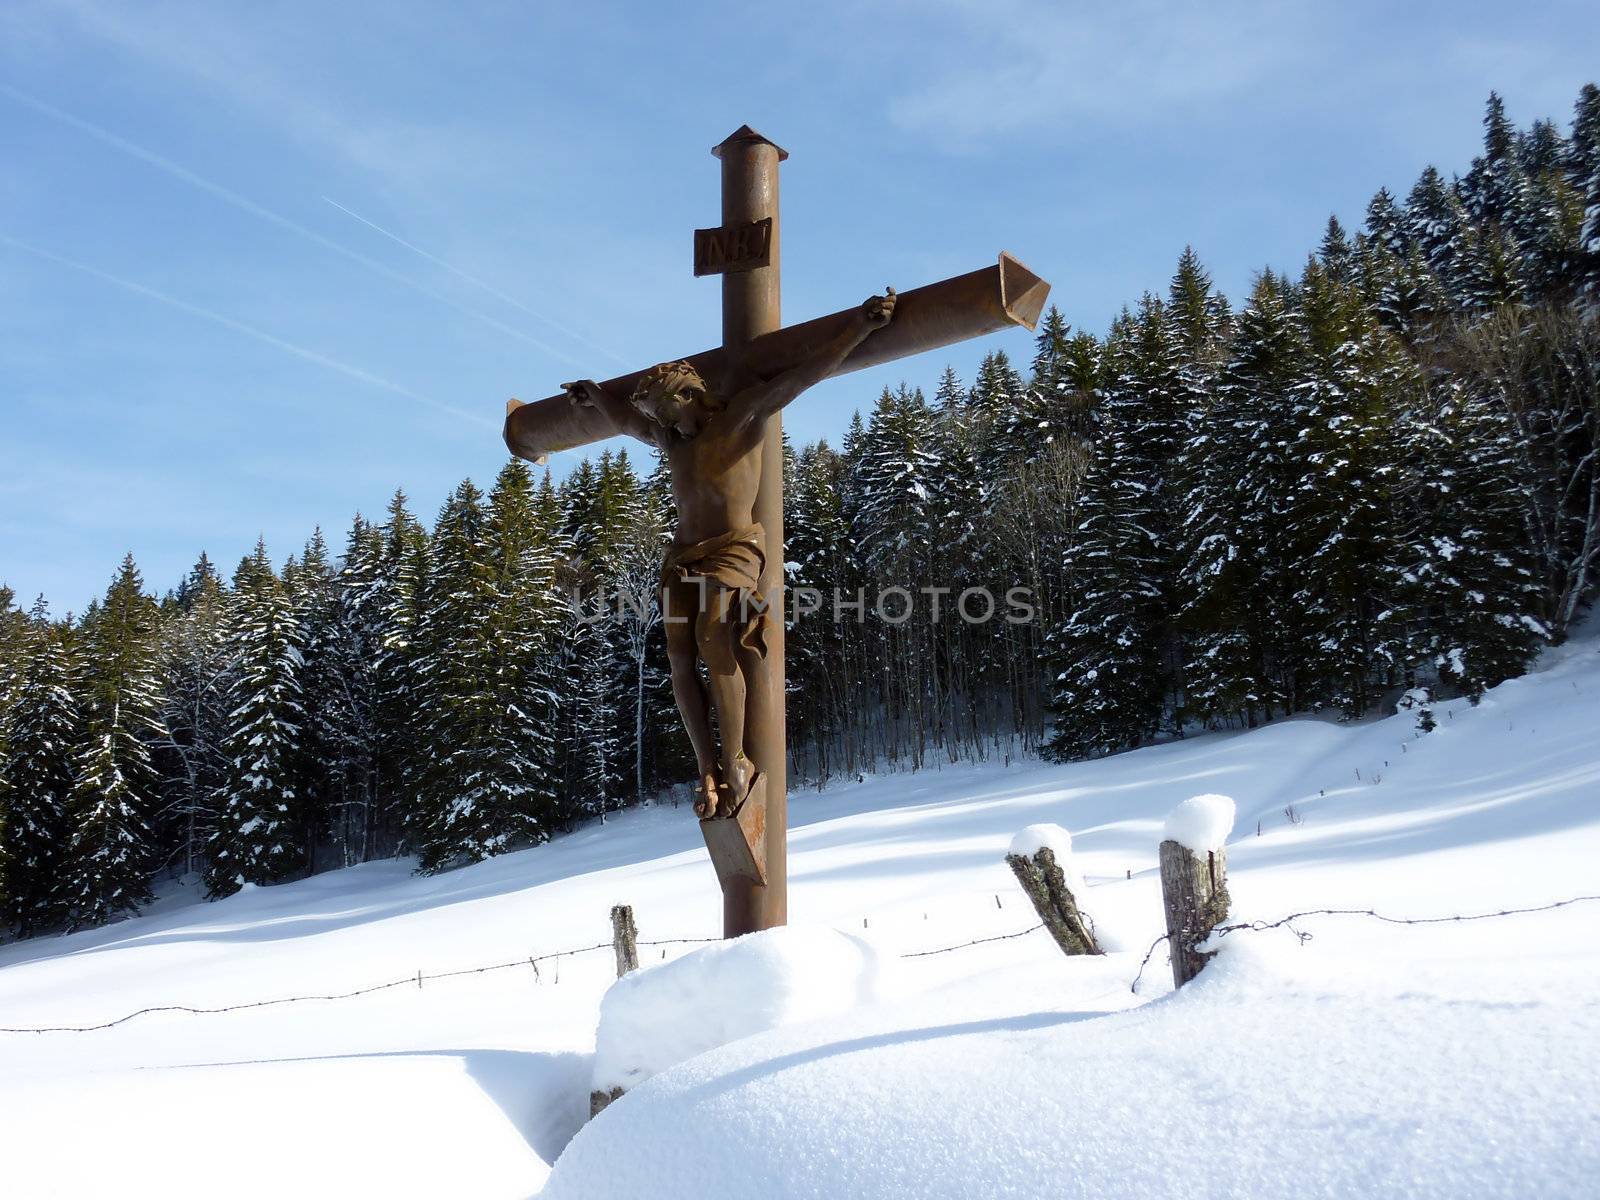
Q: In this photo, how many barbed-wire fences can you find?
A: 1